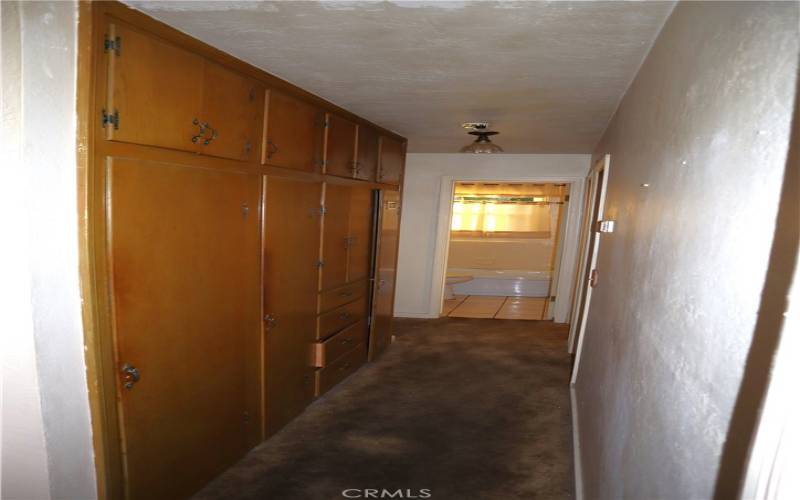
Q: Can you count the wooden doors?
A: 11